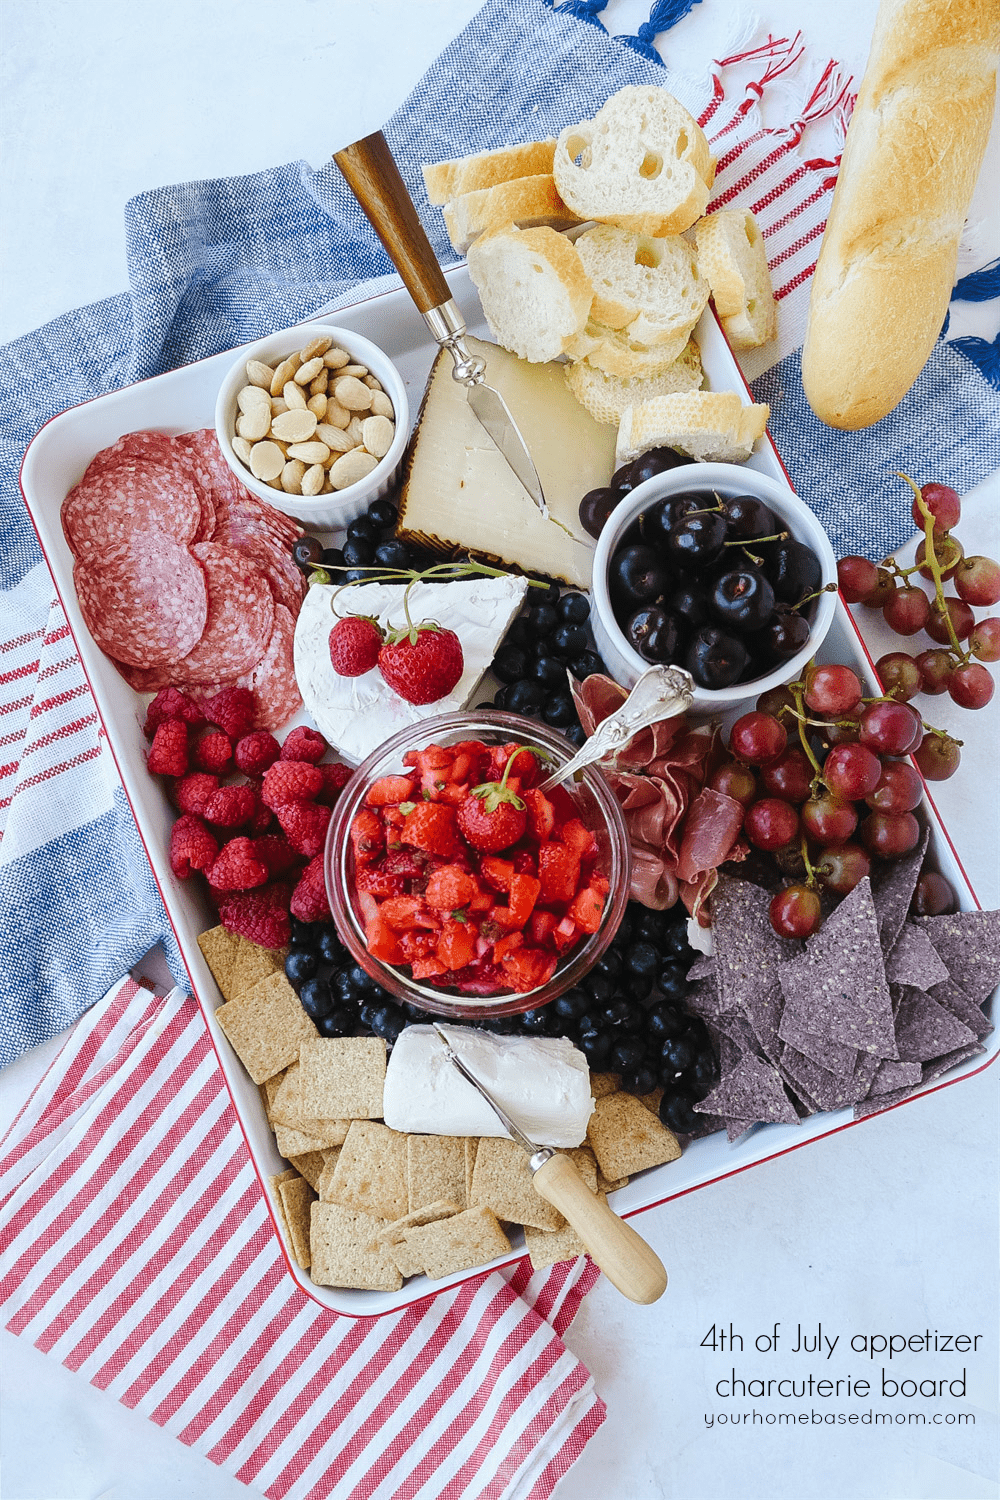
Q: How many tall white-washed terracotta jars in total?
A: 0